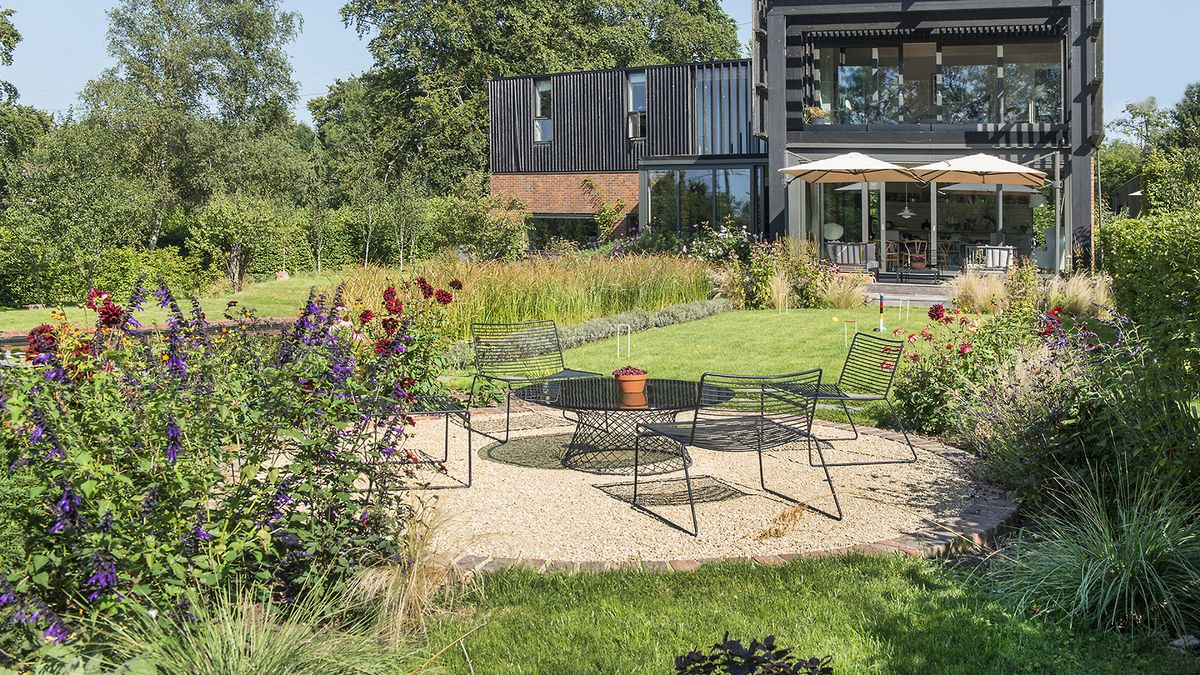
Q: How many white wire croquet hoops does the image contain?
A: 4